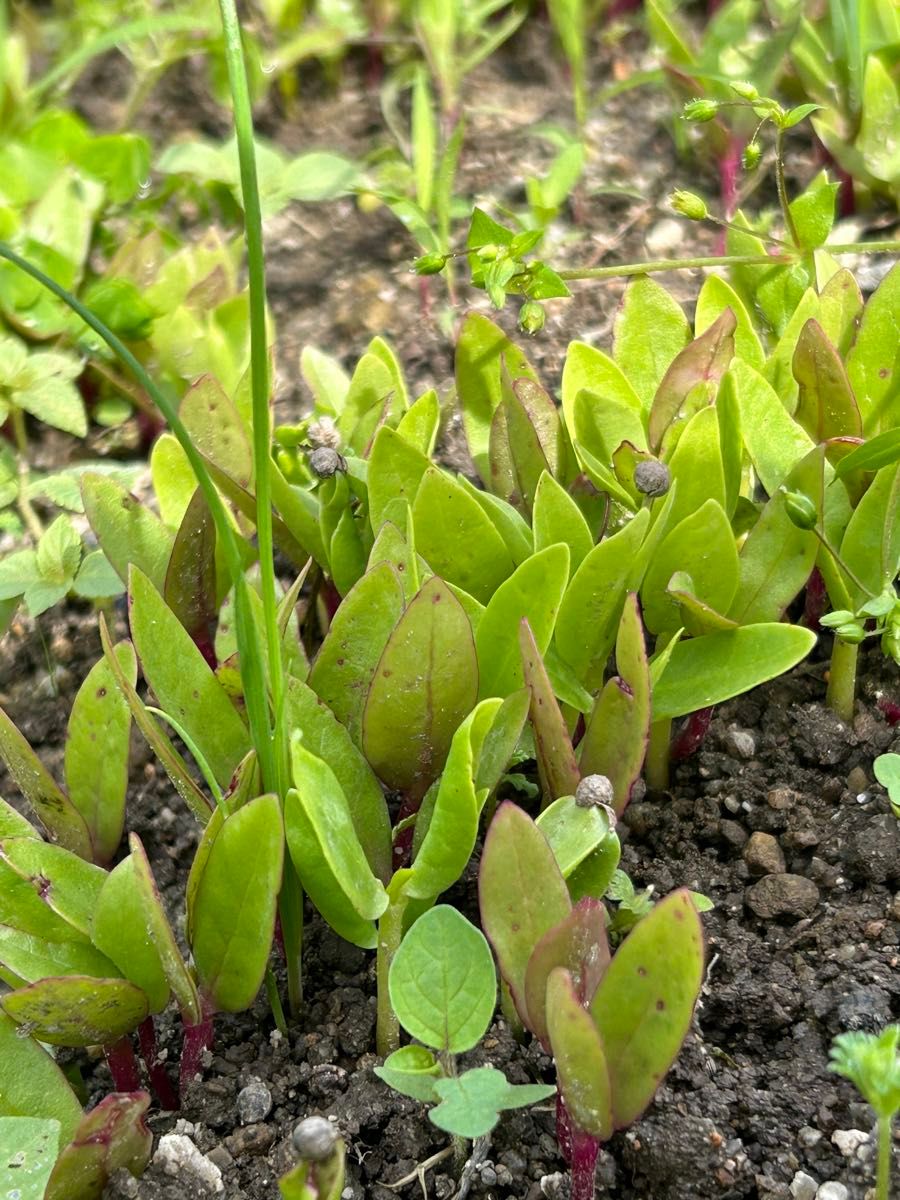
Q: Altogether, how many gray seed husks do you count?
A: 5